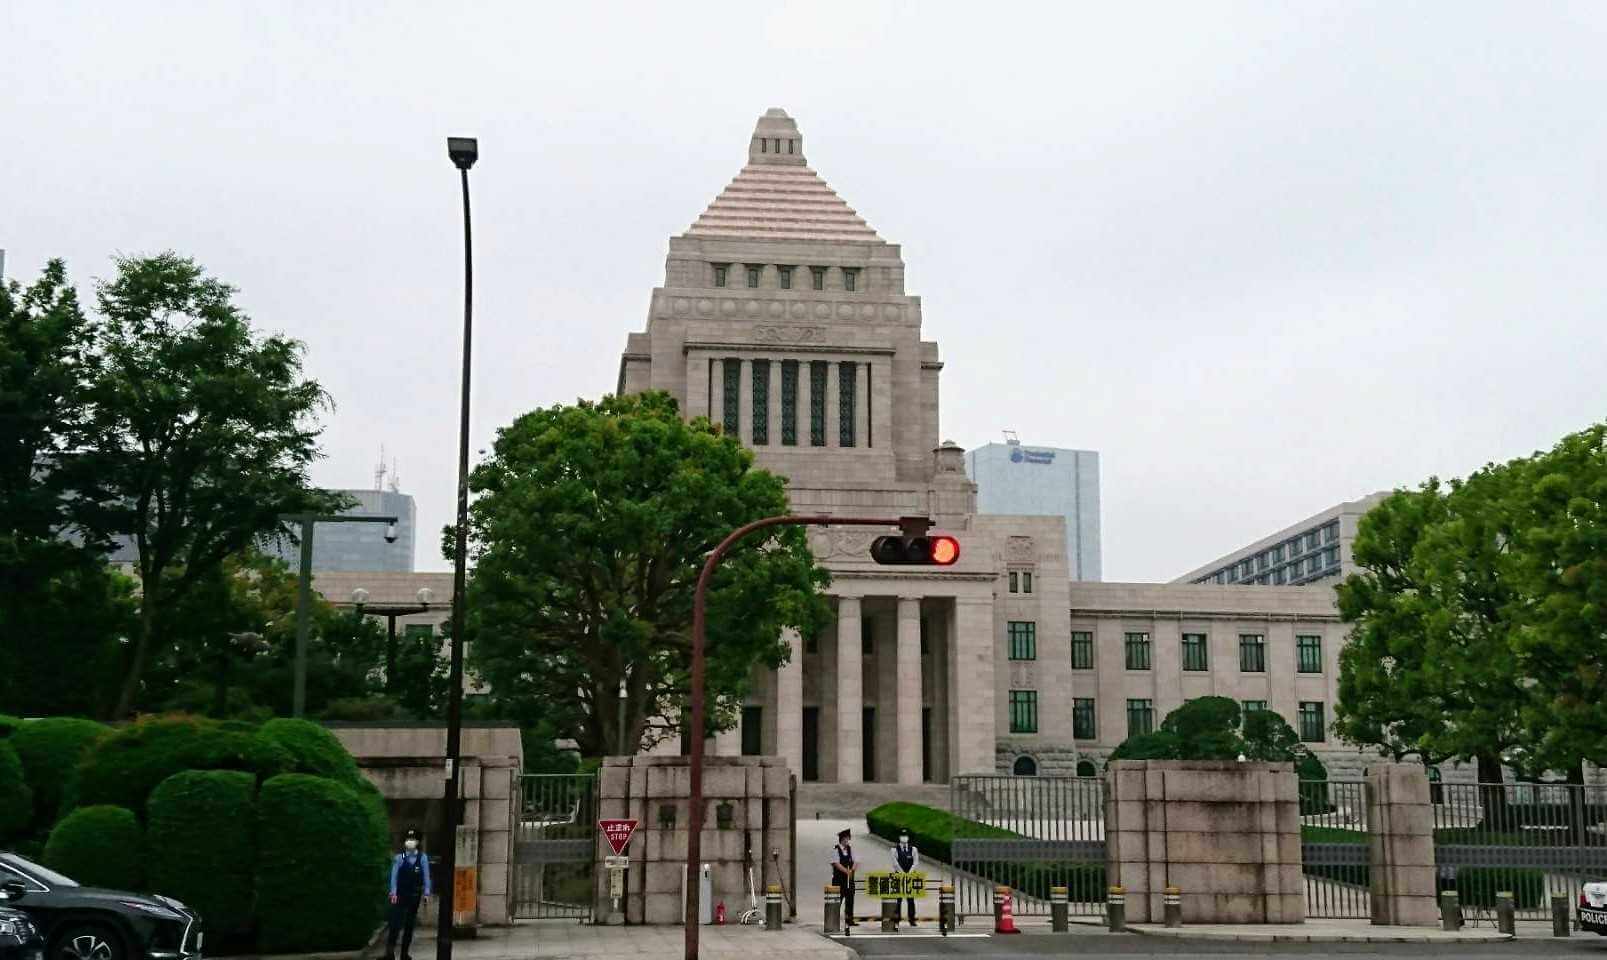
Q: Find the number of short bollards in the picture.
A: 11